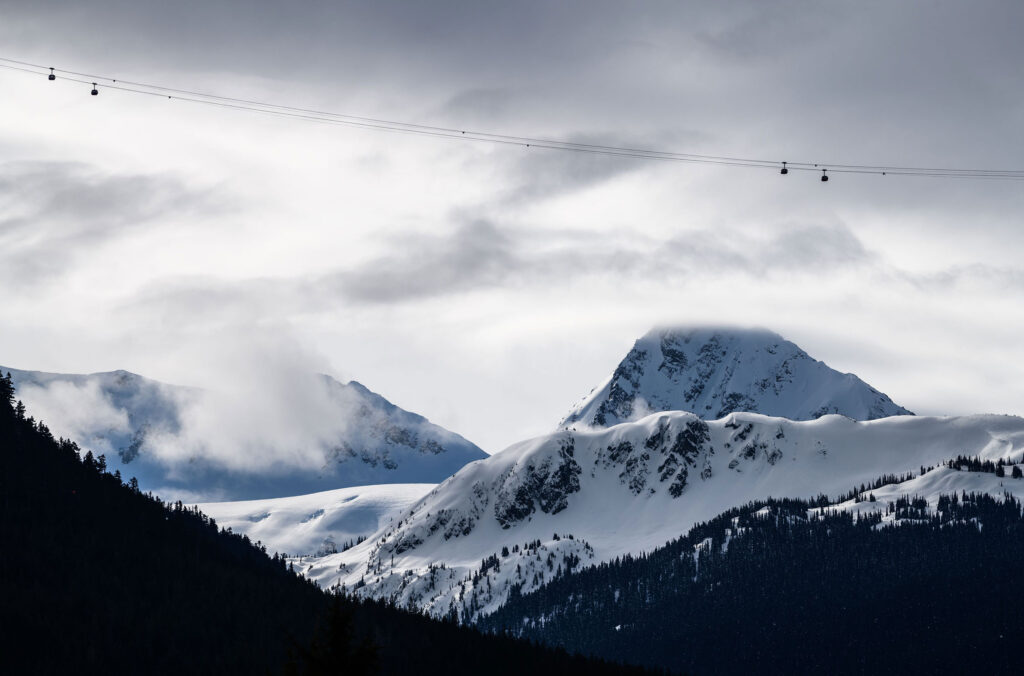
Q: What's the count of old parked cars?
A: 0